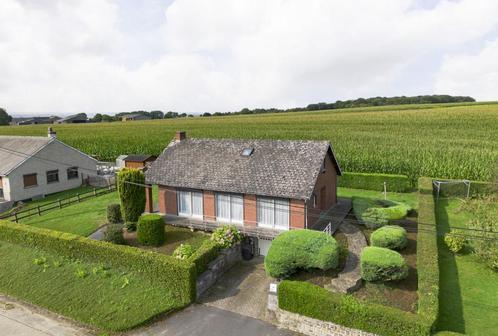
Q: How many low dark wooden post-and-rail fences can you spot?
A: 1